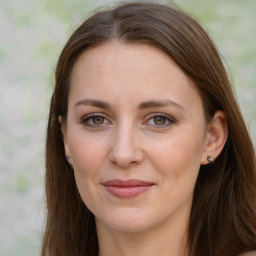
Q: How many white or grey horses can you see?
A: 0